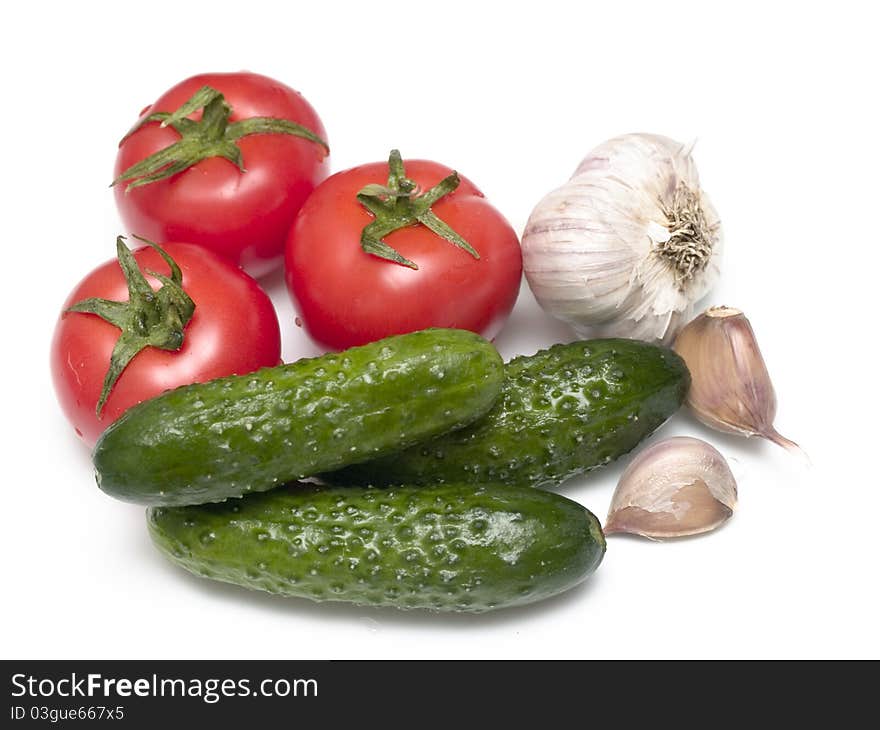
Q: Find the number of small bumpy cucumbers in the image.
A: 3